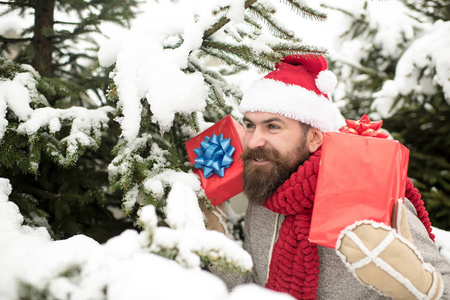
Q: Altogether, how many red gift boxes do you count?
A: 2